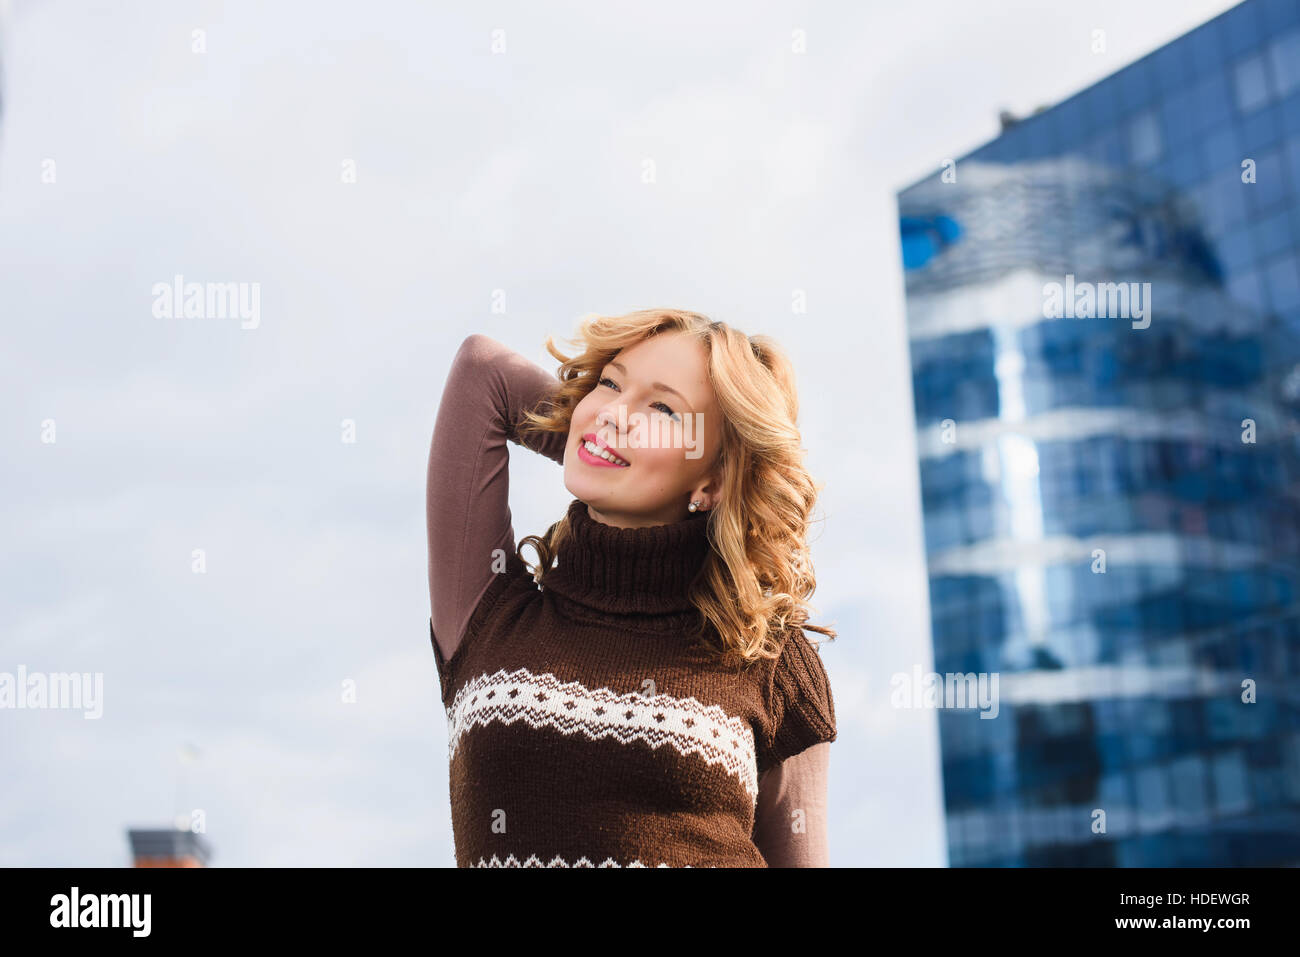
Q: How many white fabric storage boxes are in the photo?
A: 0